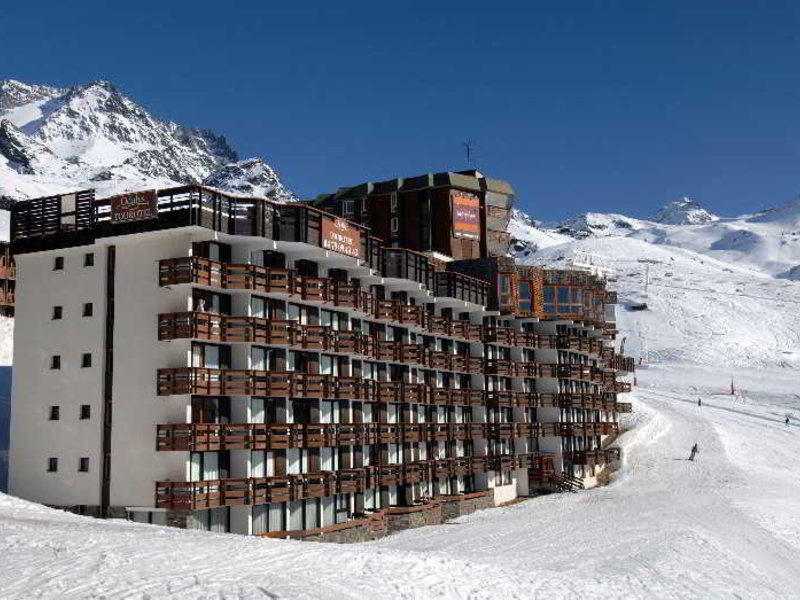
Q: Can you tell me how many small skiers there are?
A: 3